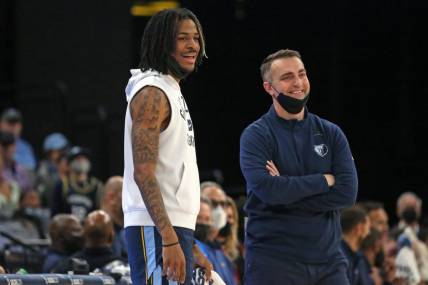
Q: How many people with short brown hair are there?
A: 1